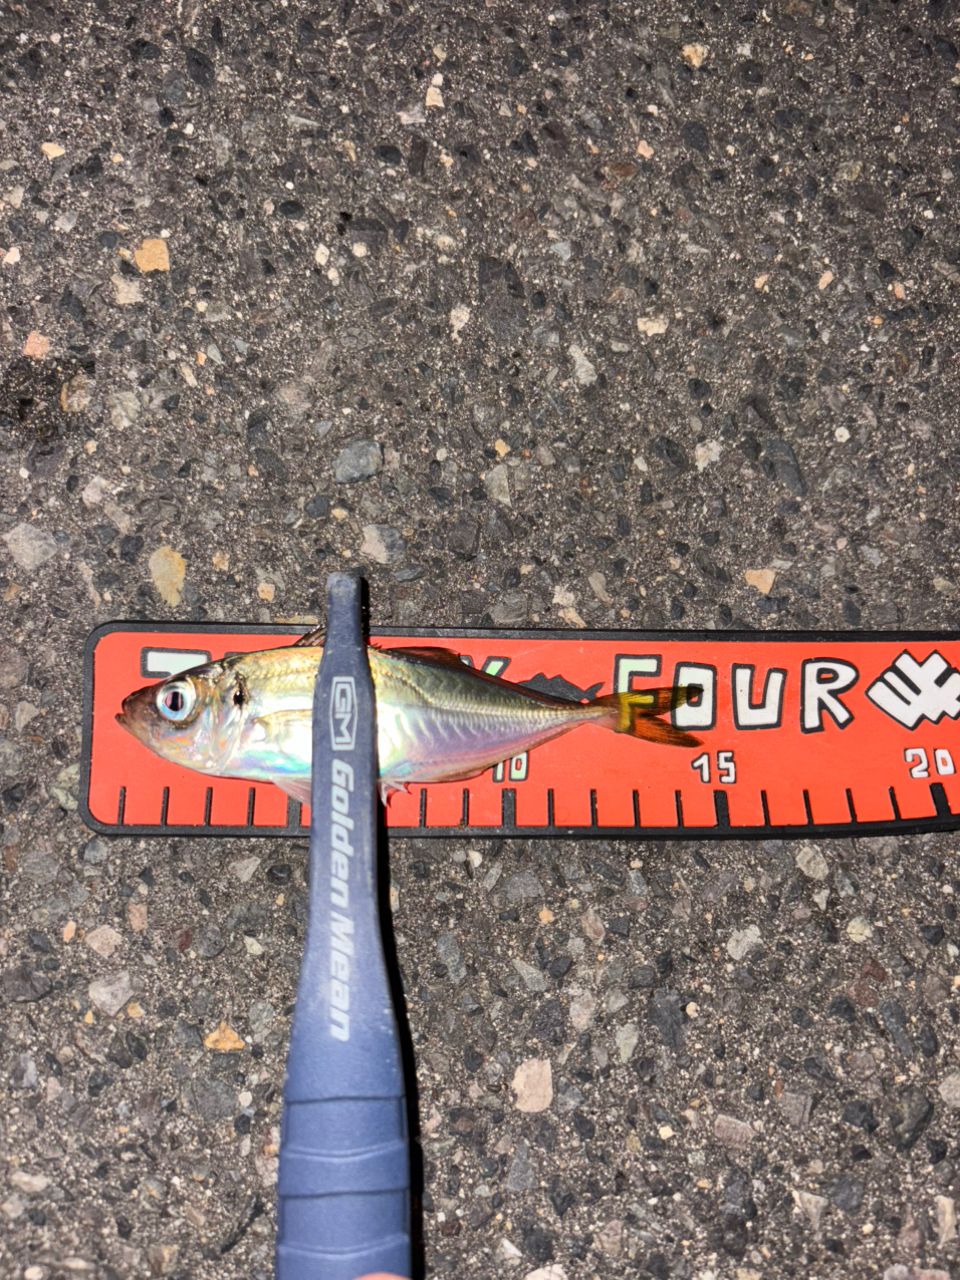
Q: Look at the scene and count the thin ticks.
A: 14